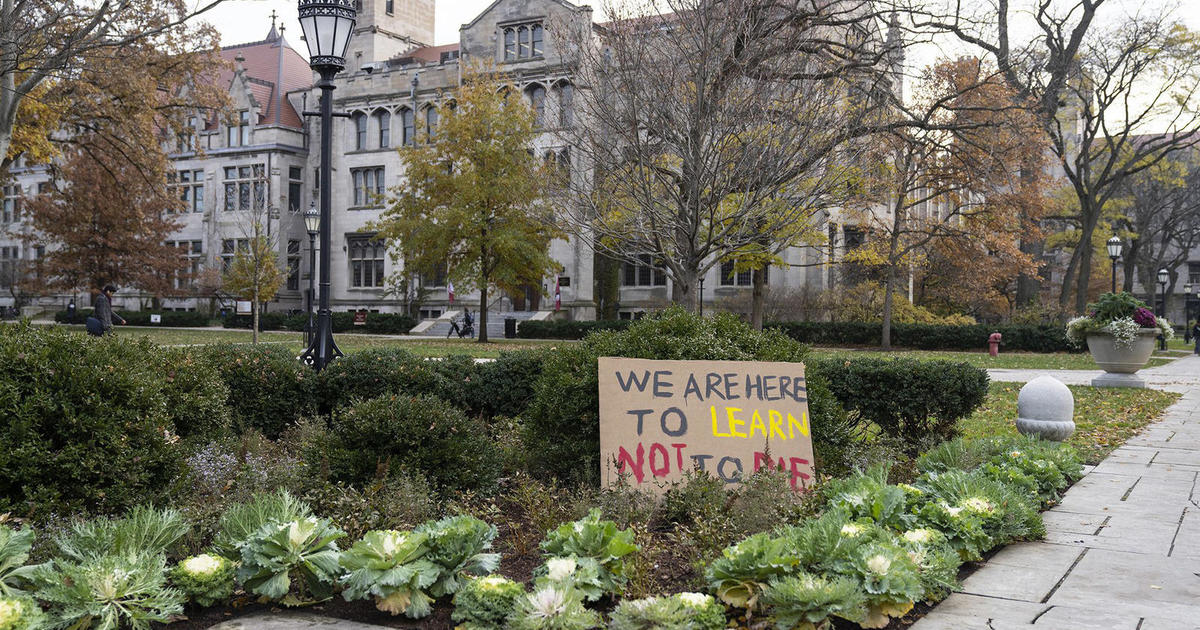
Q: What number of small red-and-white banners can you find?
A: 2